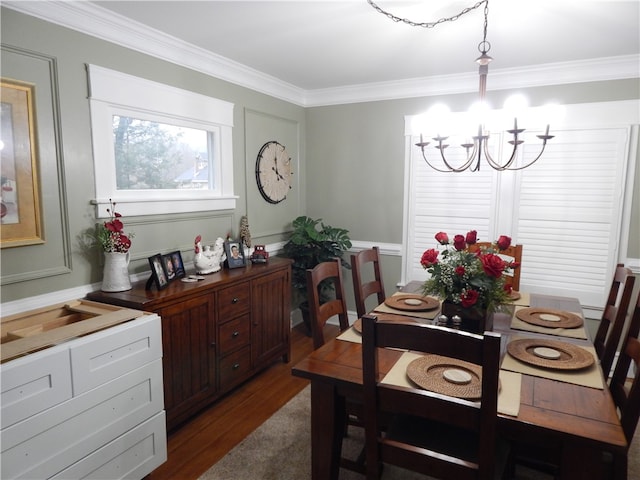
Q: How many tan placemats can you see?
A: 6